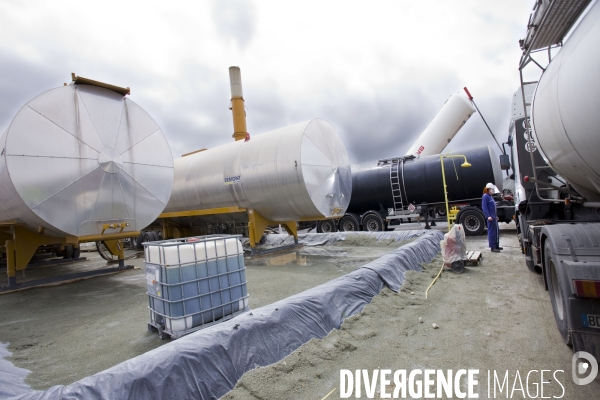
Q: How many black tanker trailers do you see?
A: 1